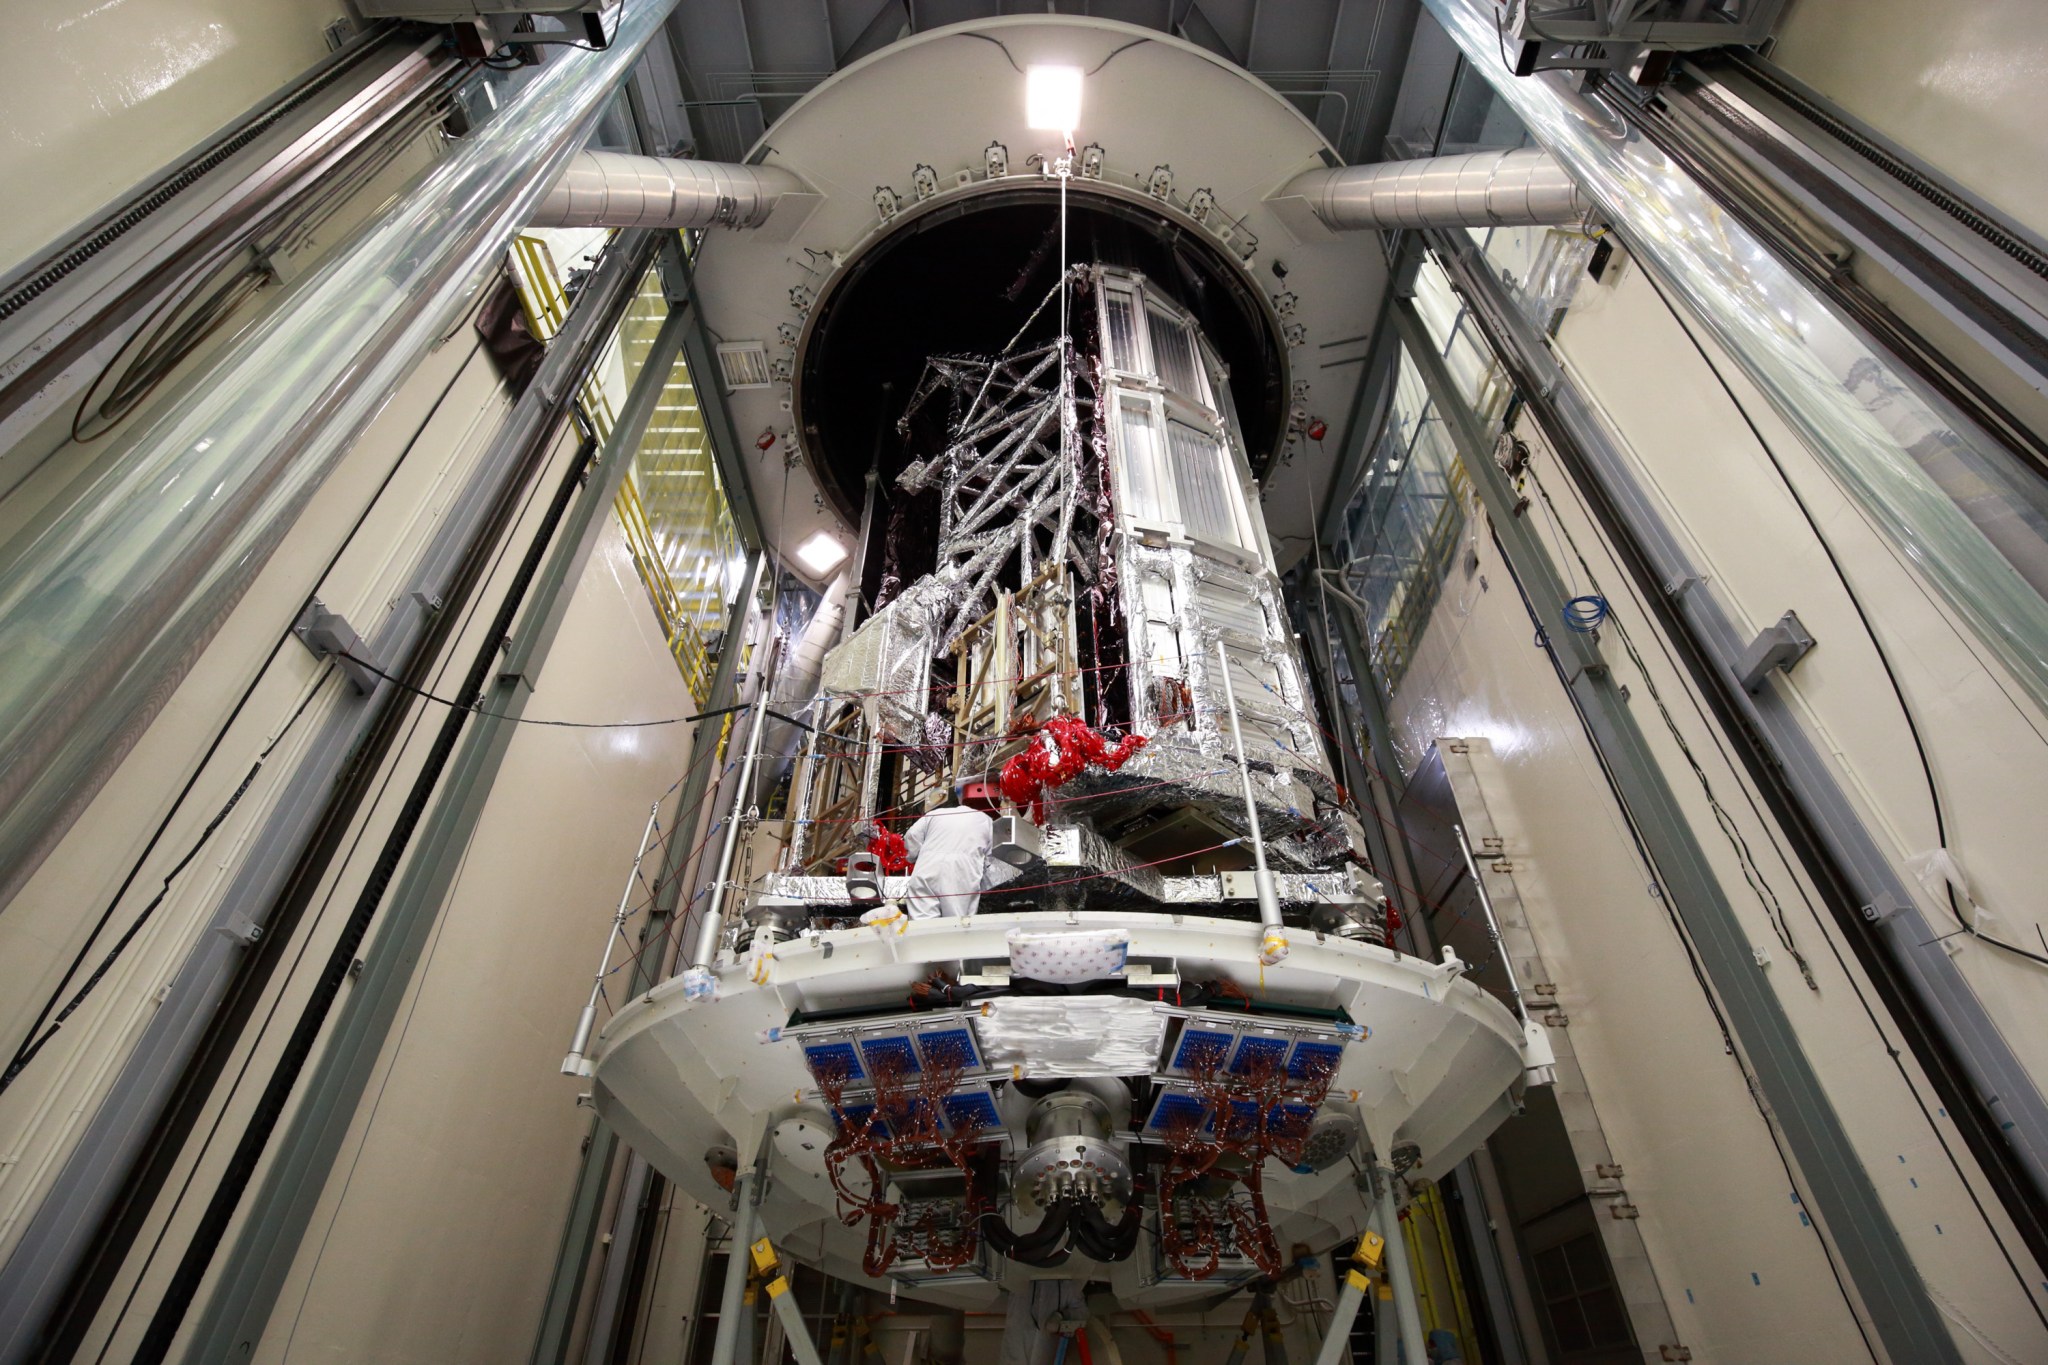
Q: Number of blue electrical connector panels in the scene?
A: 12